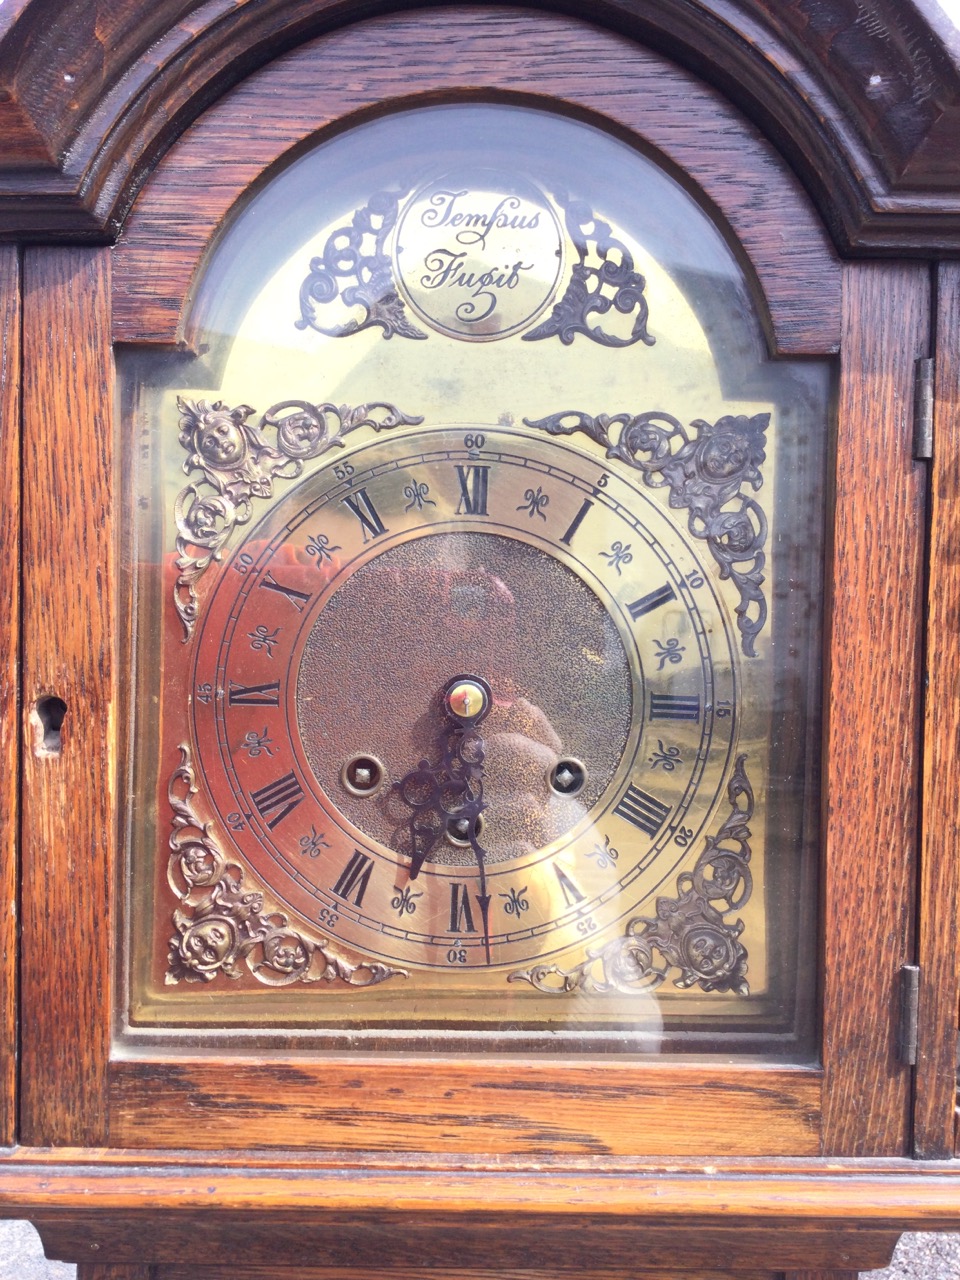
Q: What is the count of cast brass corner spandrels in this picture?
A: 4